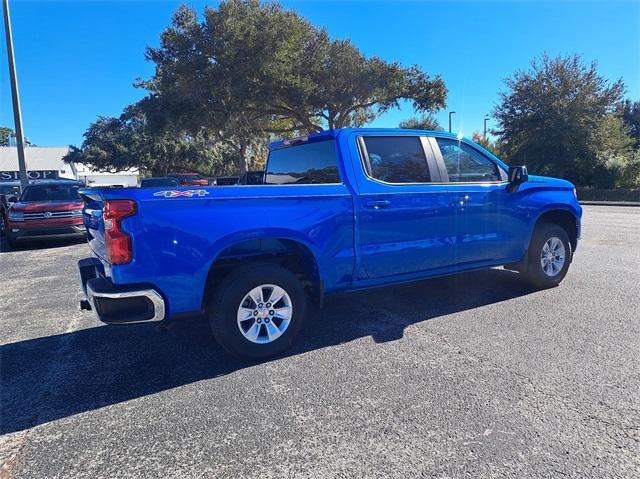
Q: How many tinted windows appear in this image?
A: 3